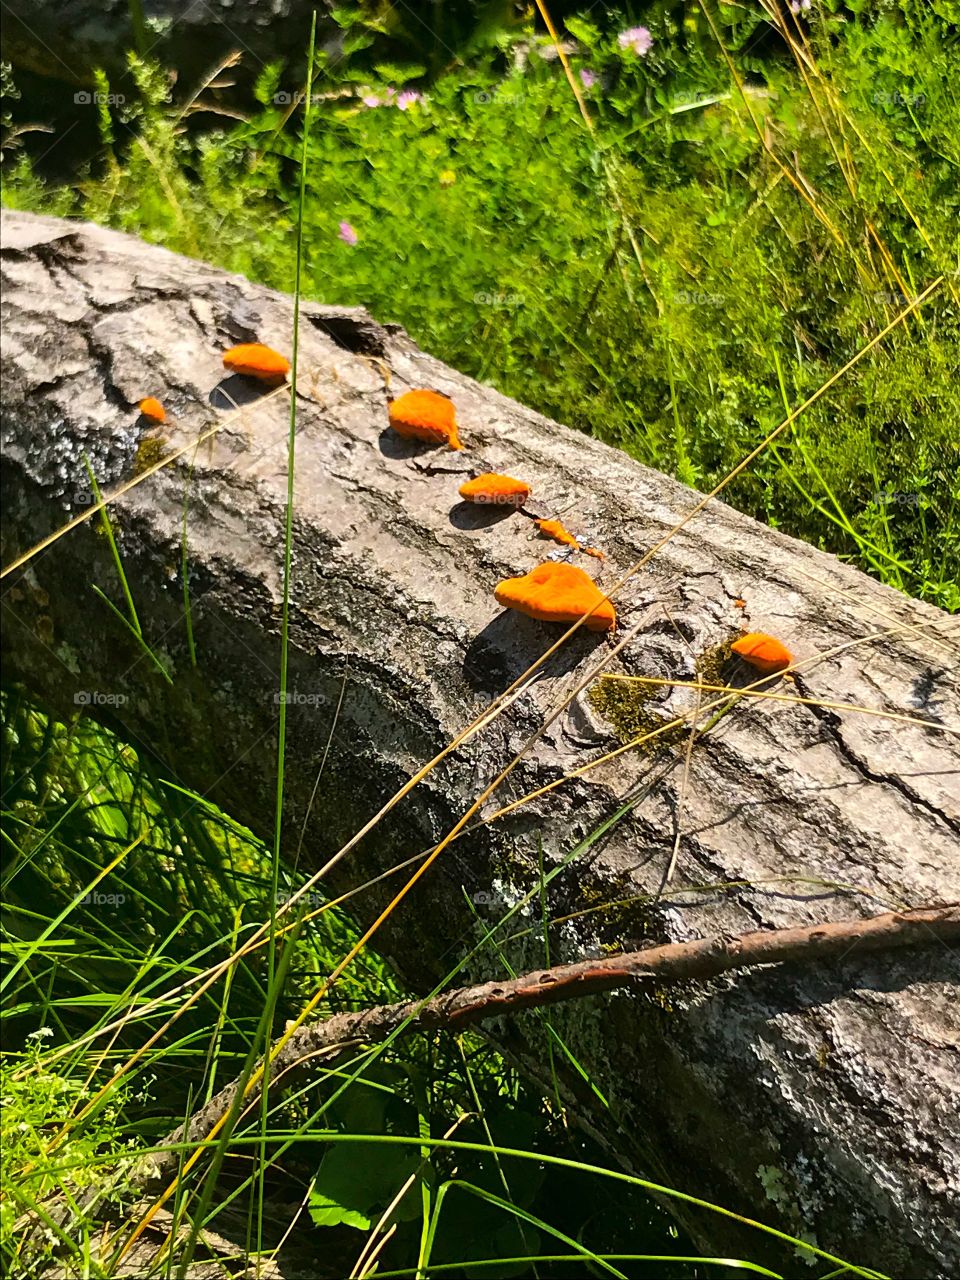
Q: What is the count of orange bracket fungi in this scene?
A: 7